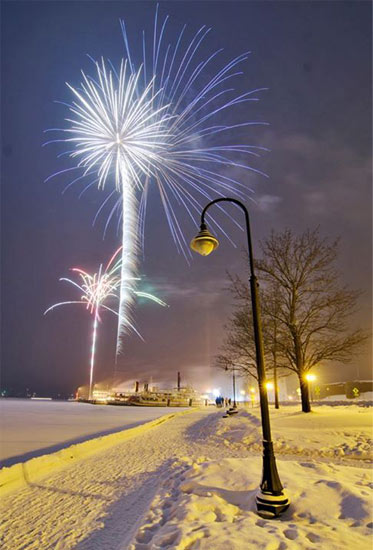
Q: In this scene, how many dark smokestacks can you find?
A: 3